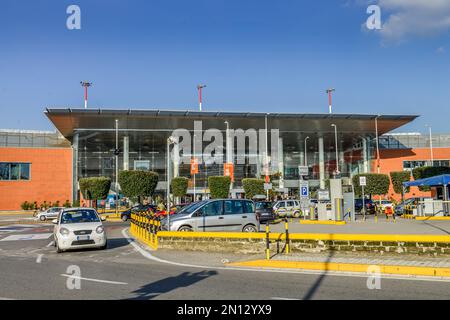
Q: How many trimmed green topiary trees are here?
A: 8